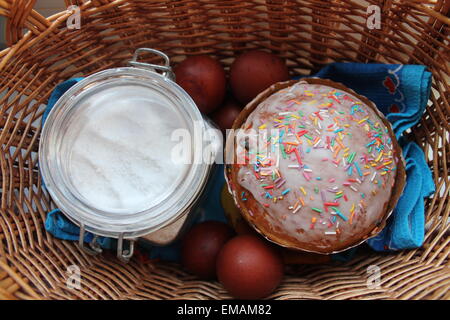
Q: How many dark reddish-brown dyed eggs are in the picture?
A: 5